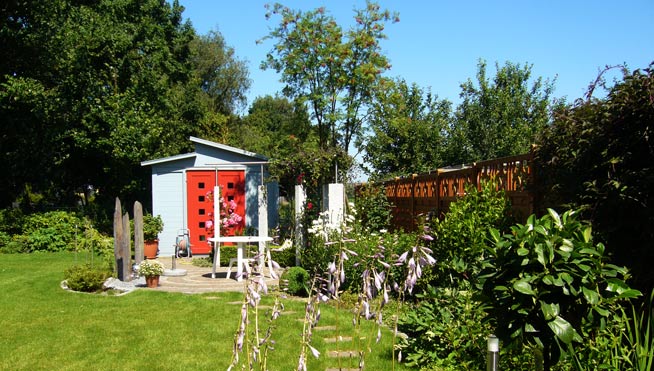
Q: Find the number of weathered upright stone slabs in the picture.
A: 3